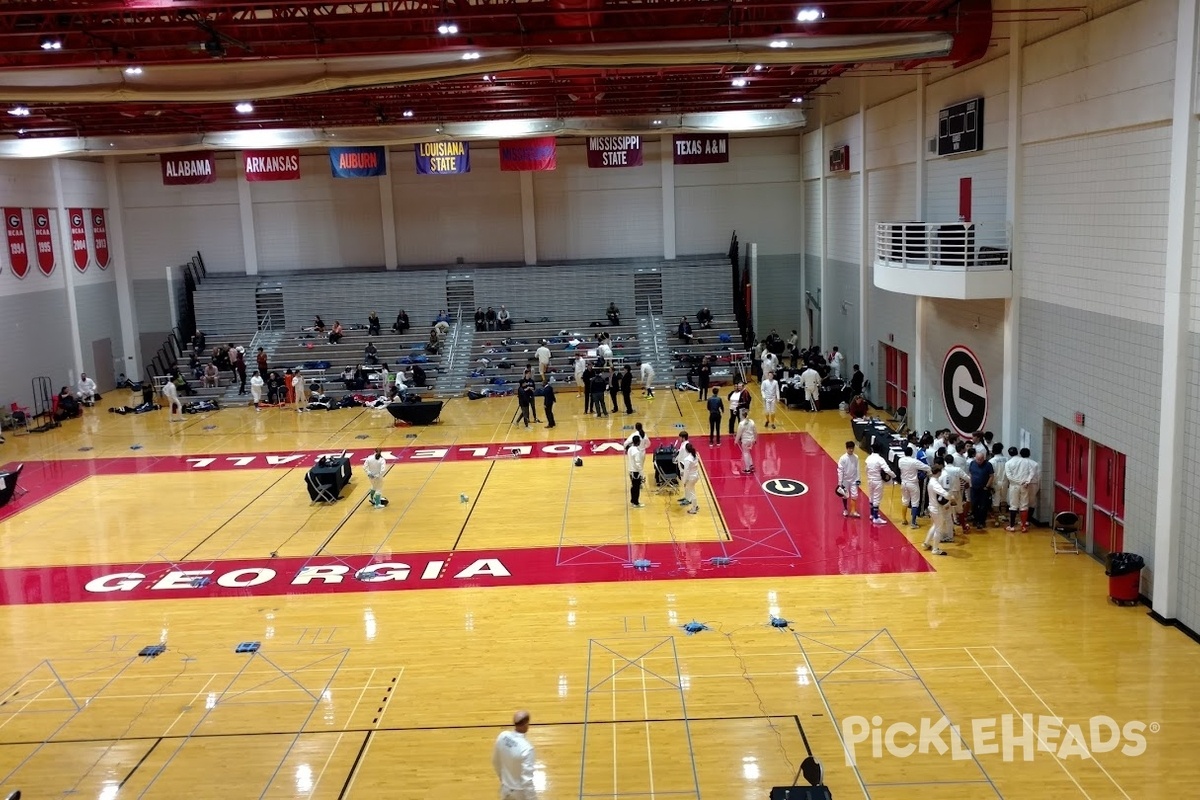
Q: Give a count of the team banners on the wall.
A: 7